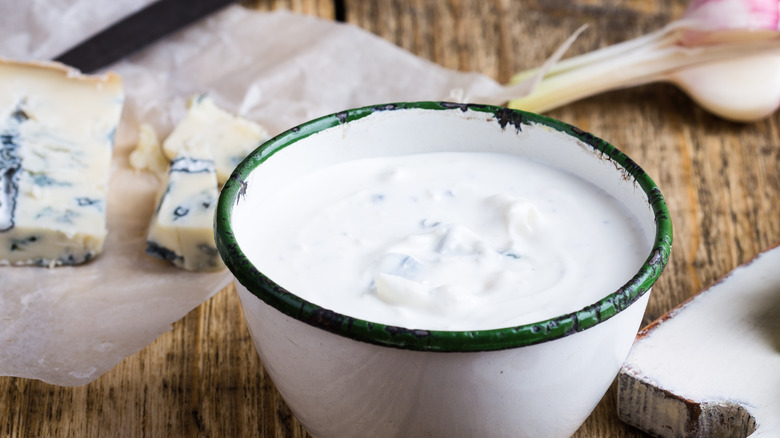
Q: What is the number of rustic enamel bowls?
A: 1